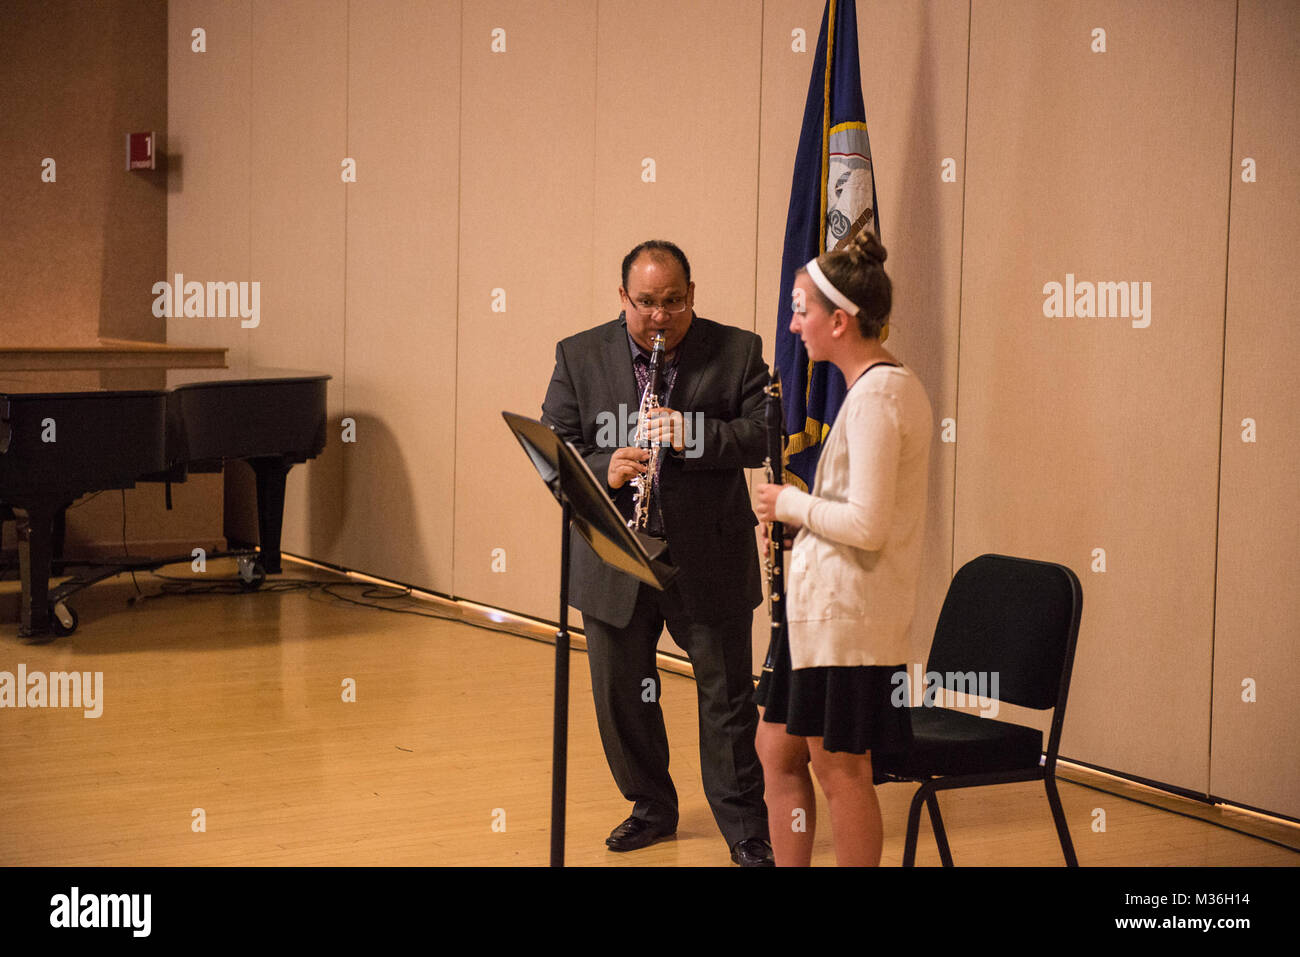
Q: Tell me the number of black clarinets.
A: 2